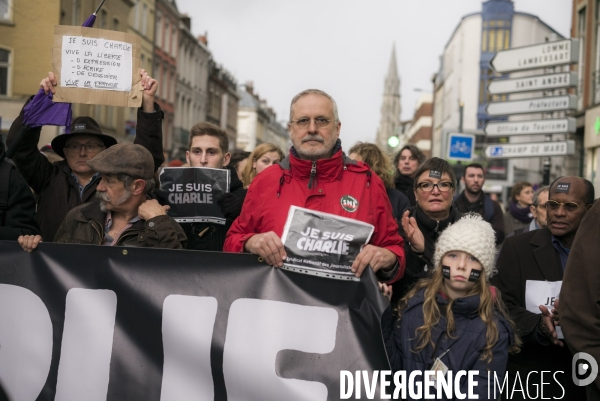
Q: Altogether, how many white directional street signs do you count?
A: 5